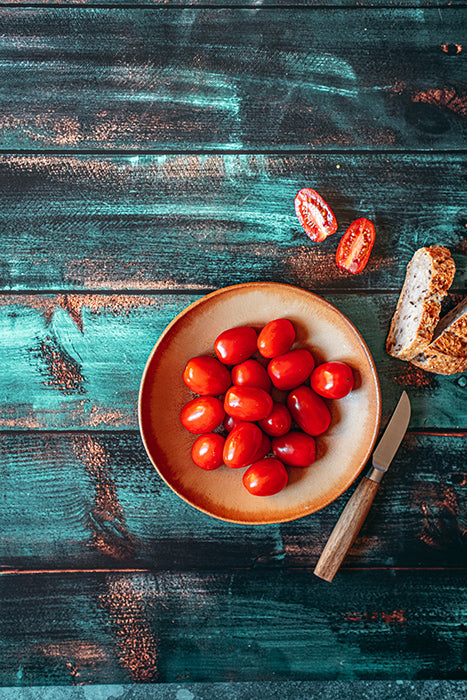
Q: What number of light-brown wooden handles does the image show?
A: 1